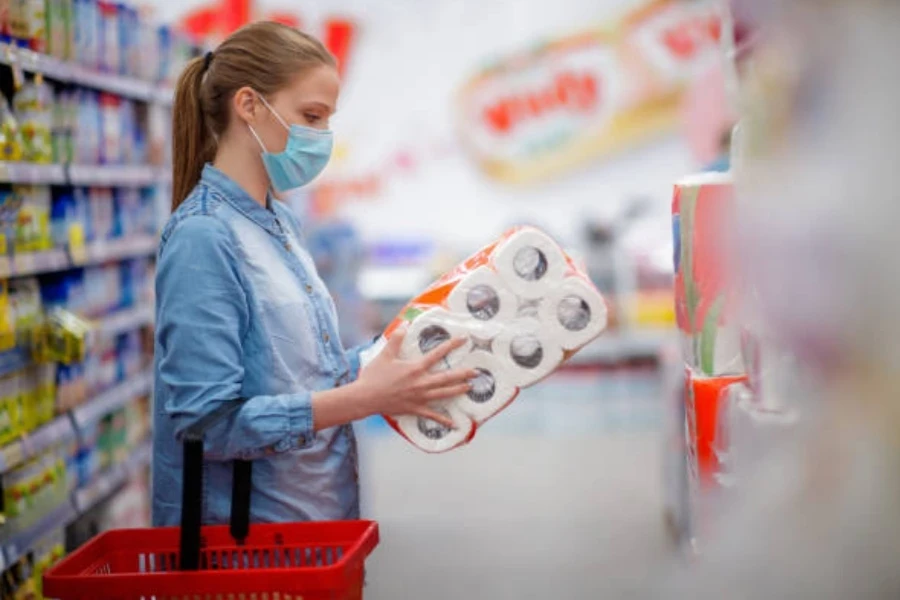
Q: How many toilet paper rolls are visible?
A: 7